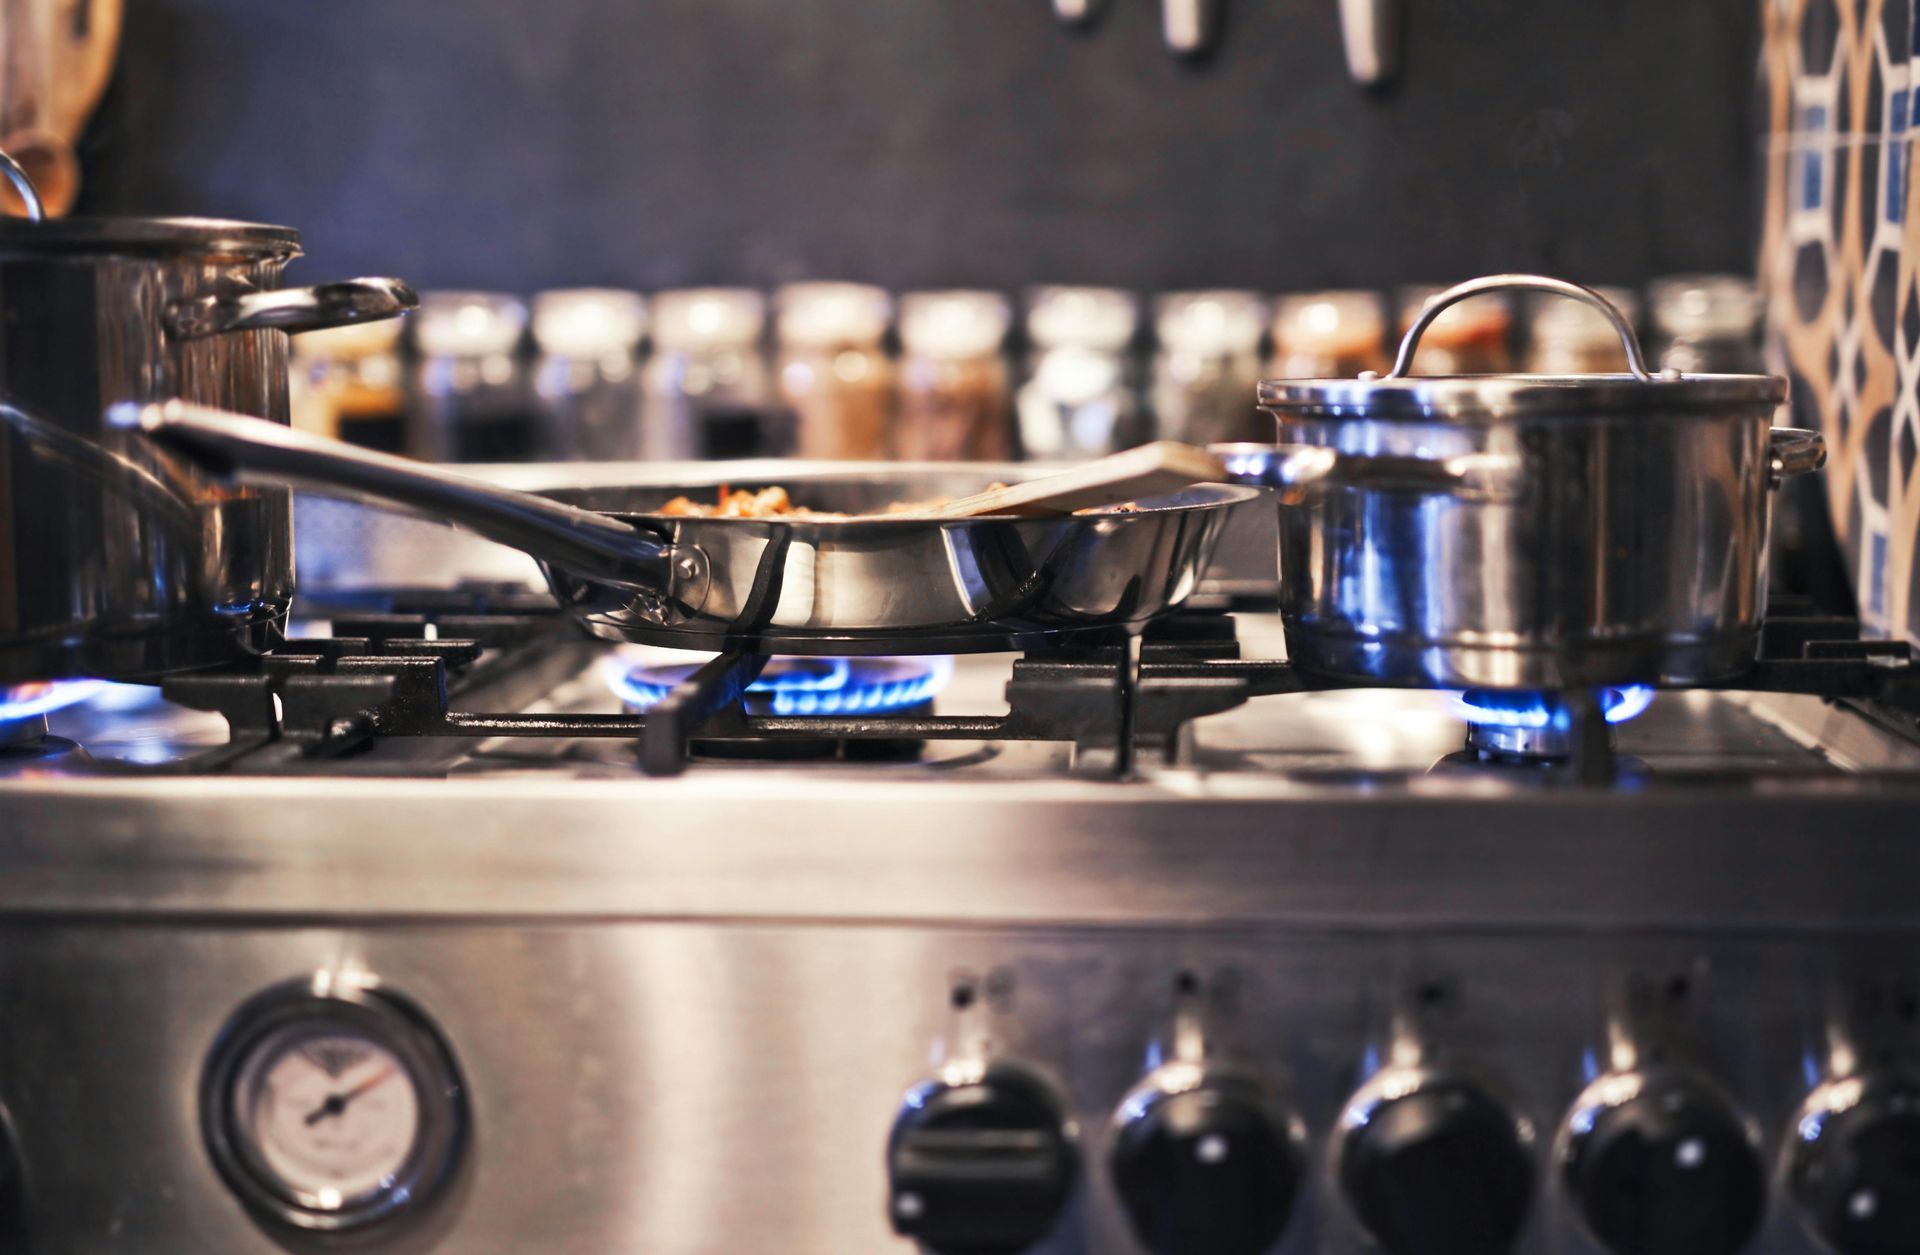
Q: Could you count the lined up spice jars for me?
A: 12